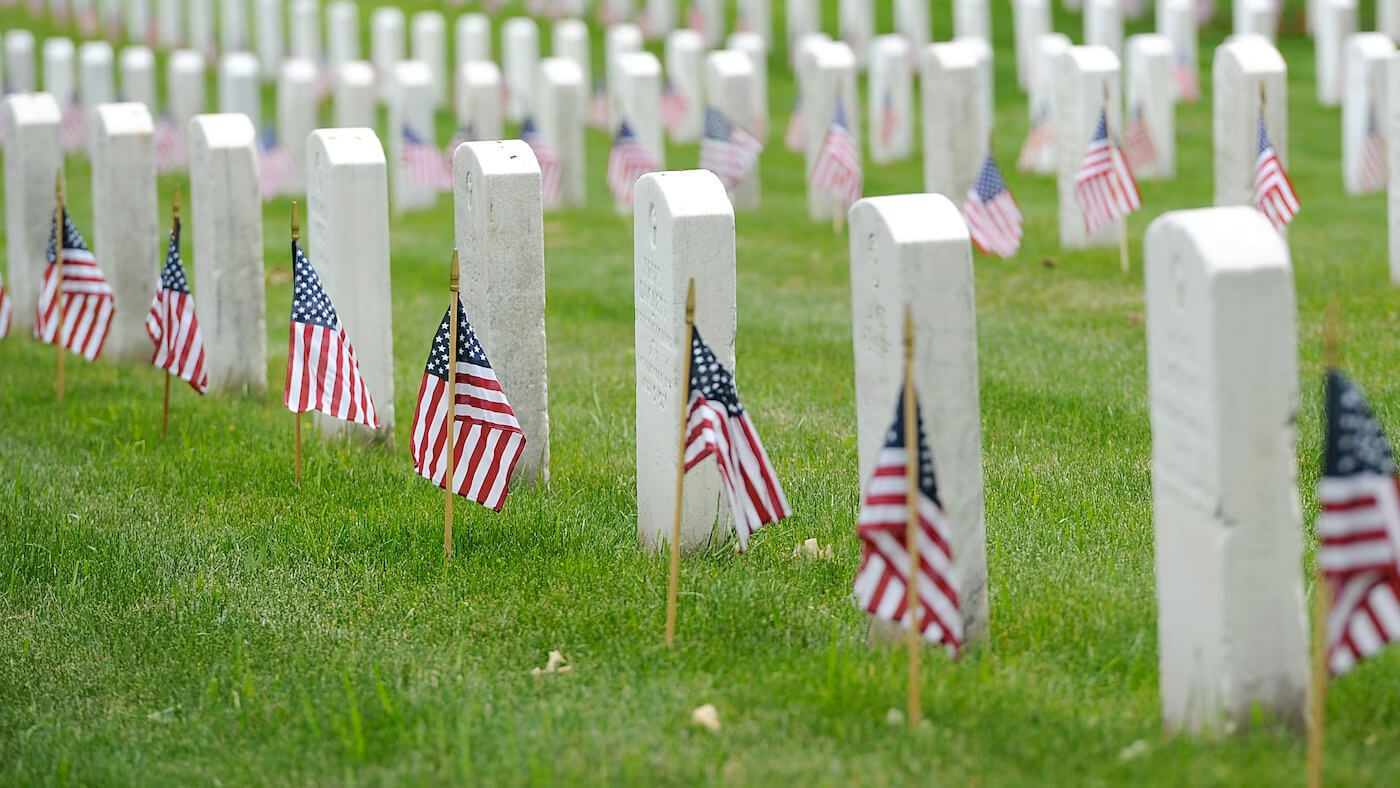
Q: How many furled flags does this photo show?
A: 0